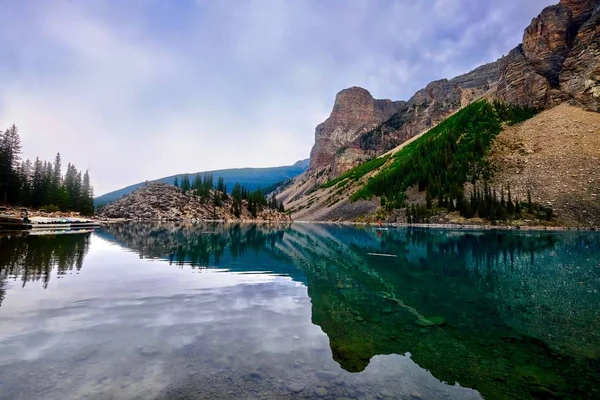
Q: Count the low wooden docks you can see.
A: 1